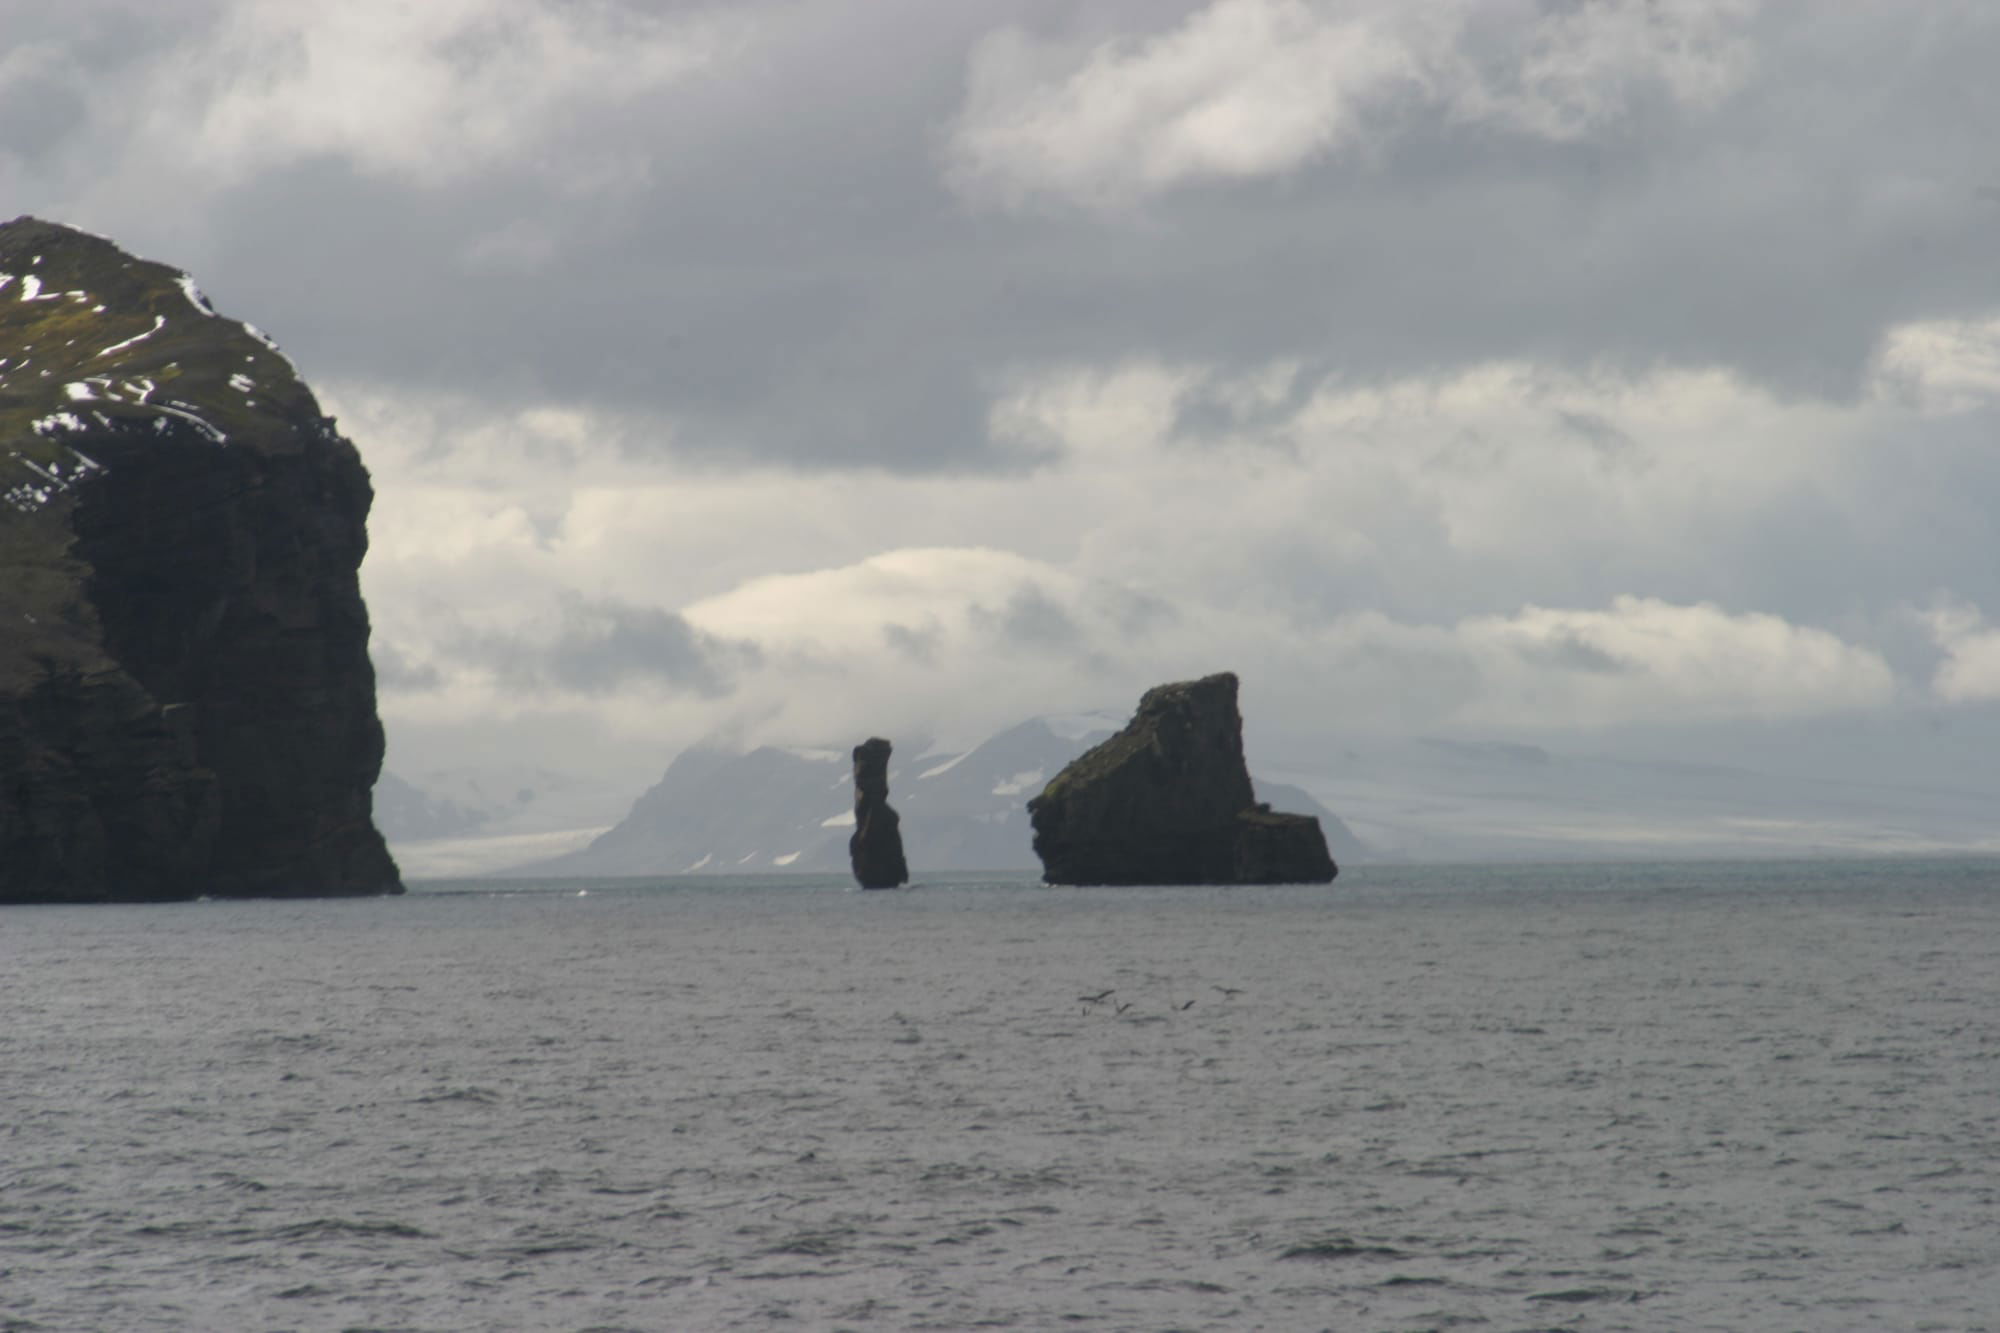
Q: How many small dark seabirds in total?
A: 5